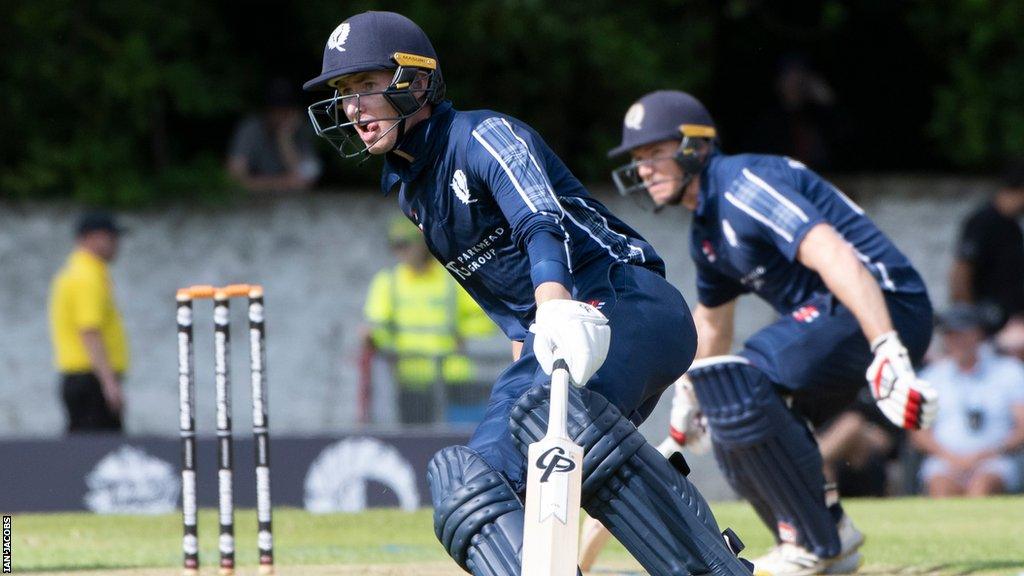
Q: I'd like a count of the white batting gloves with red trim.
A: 2